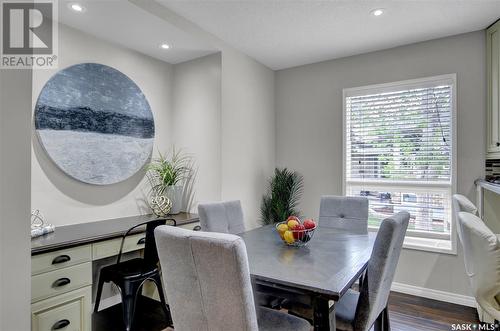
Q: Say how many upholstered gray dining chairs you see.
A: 4